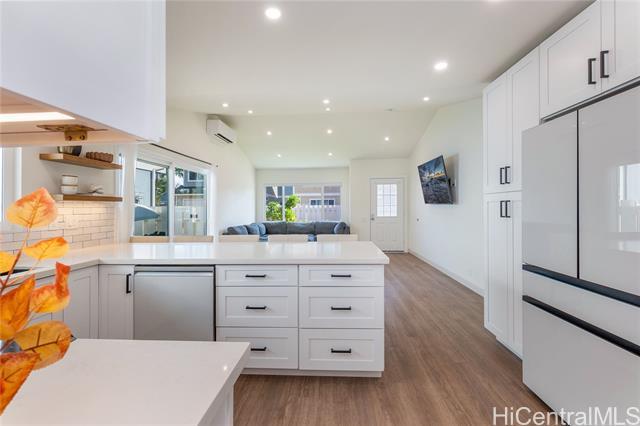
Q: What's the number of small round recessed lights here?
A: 12